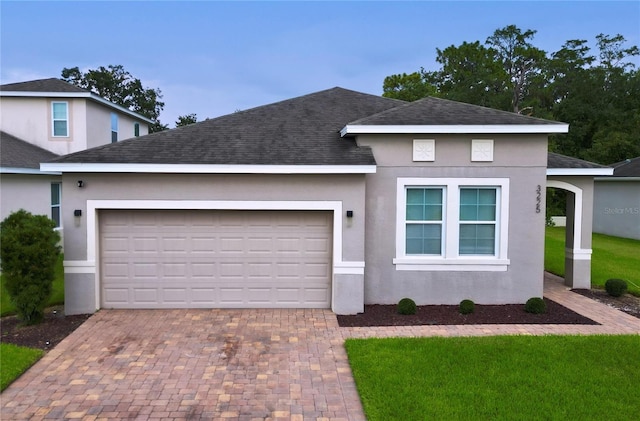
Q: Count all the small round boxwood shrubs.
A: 4